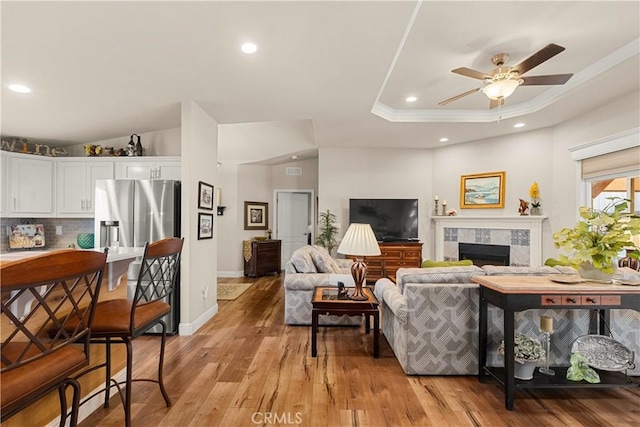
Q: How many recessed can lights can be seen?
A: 5